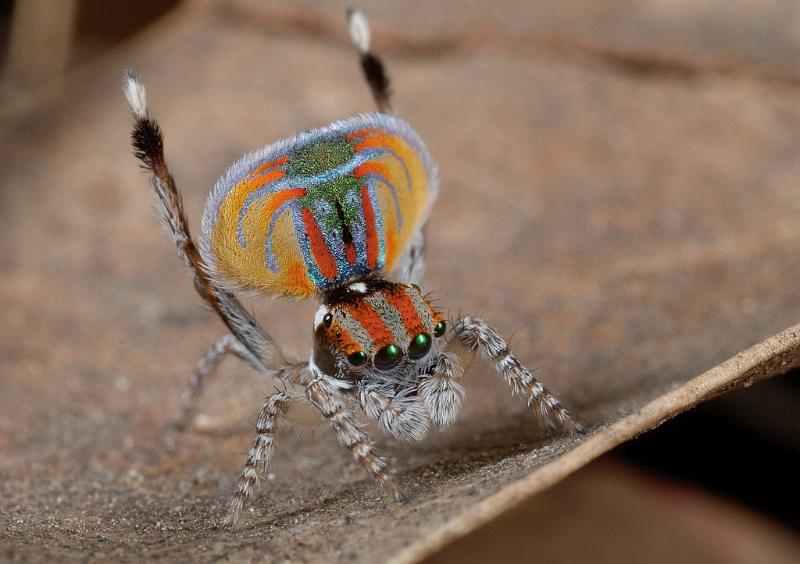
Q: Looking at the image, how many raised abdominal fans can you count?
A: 1